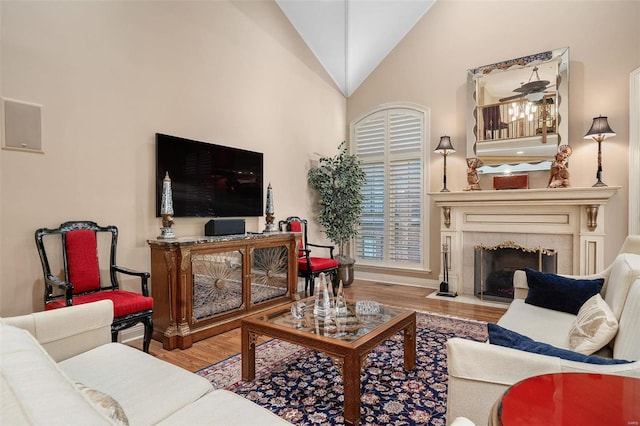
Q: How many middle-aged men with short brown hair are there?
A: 0